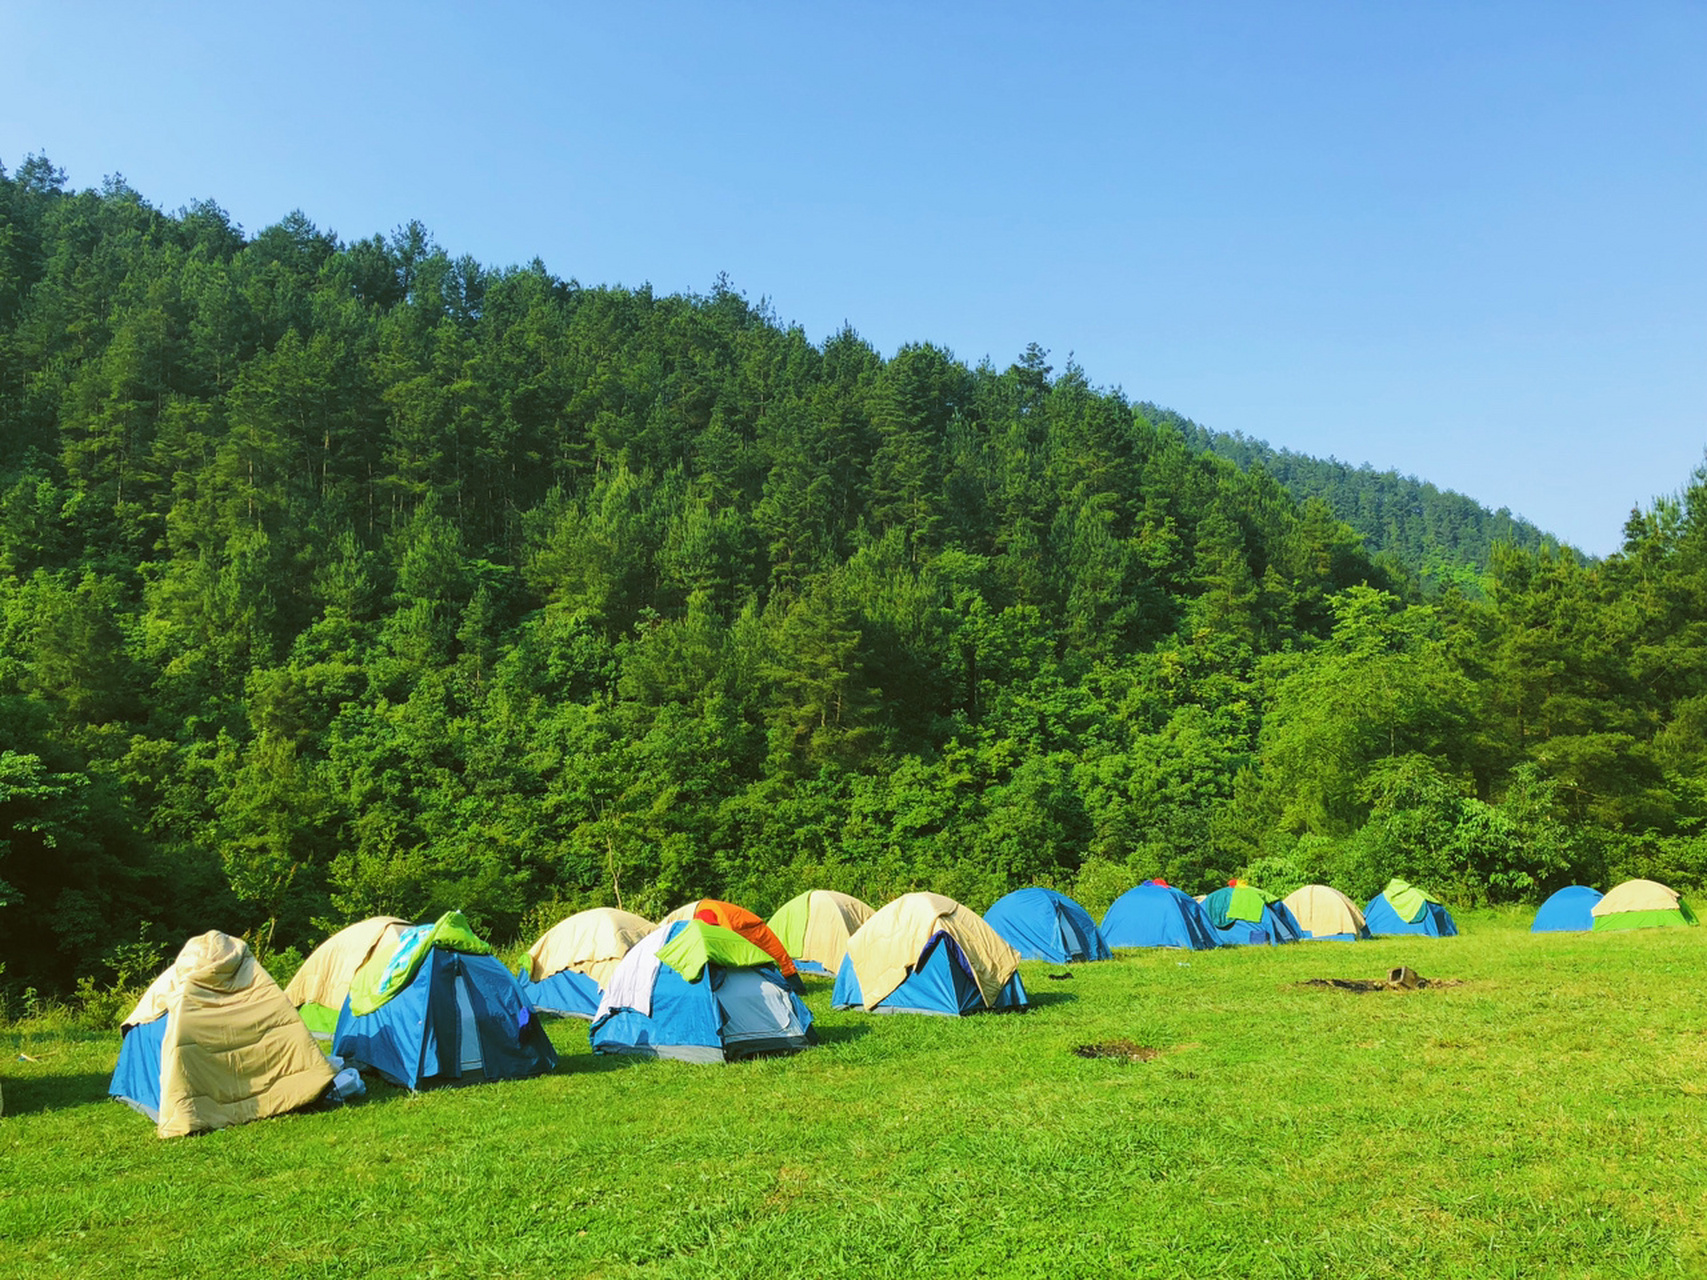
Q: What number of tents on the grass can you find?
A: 15